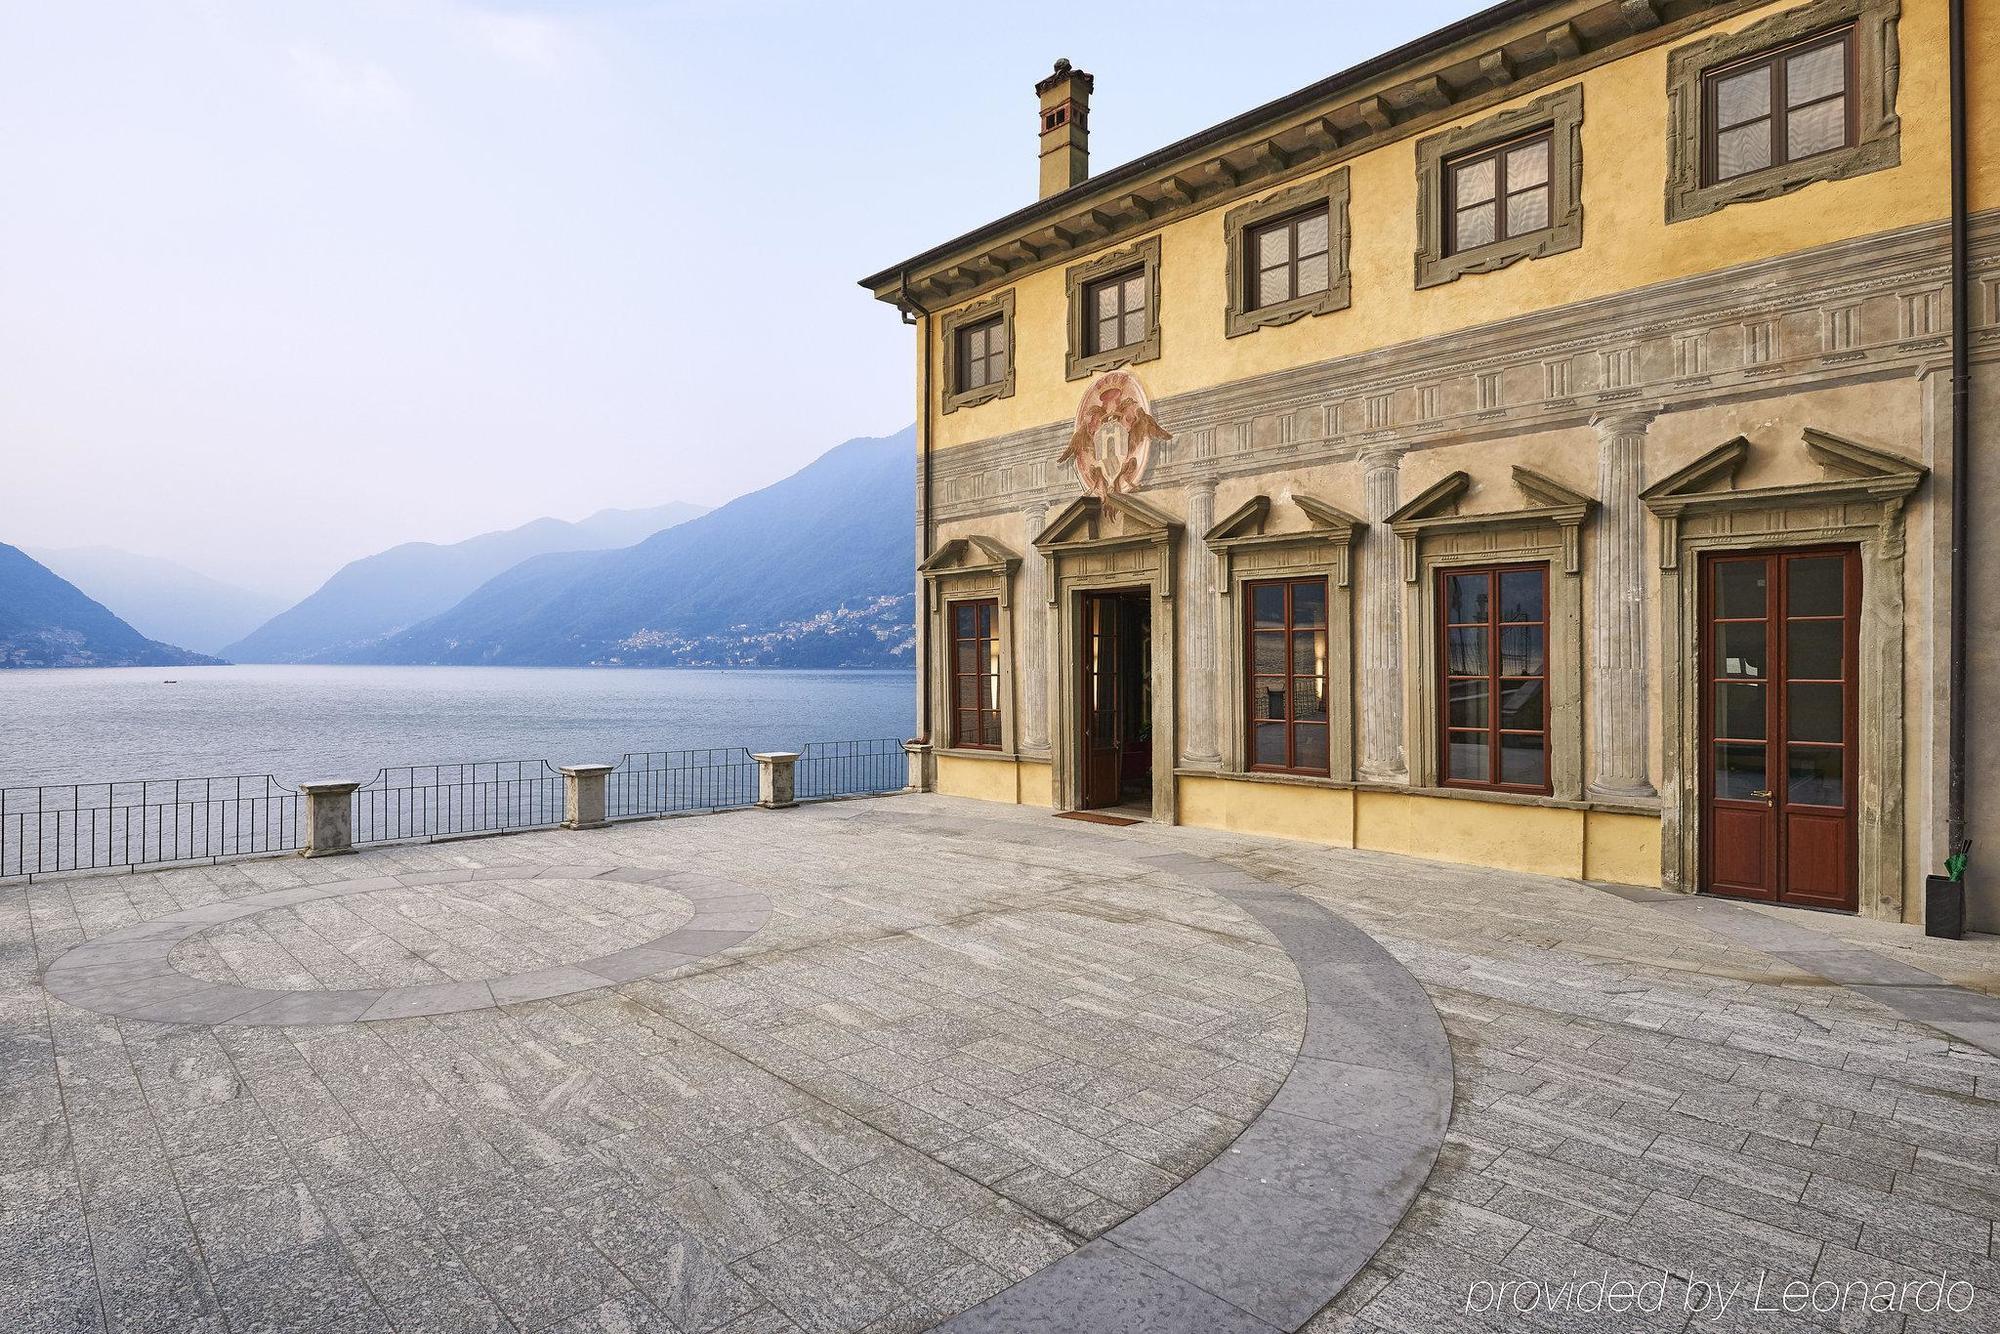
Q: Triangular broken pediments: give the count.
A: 5